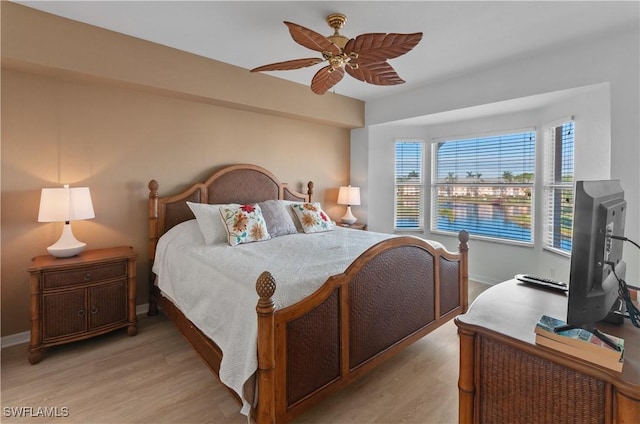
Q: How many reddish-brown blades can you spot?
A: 5